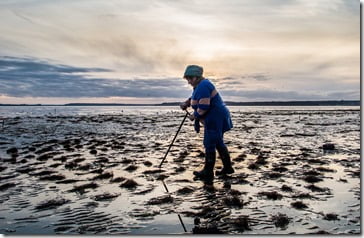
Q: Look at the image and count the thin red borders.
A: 0